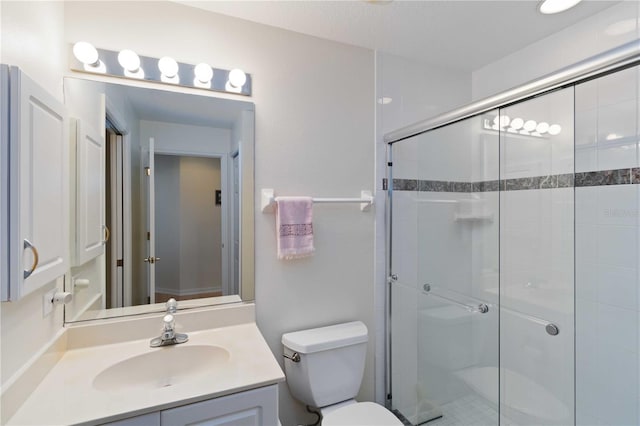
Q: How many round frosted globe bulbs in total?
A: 5